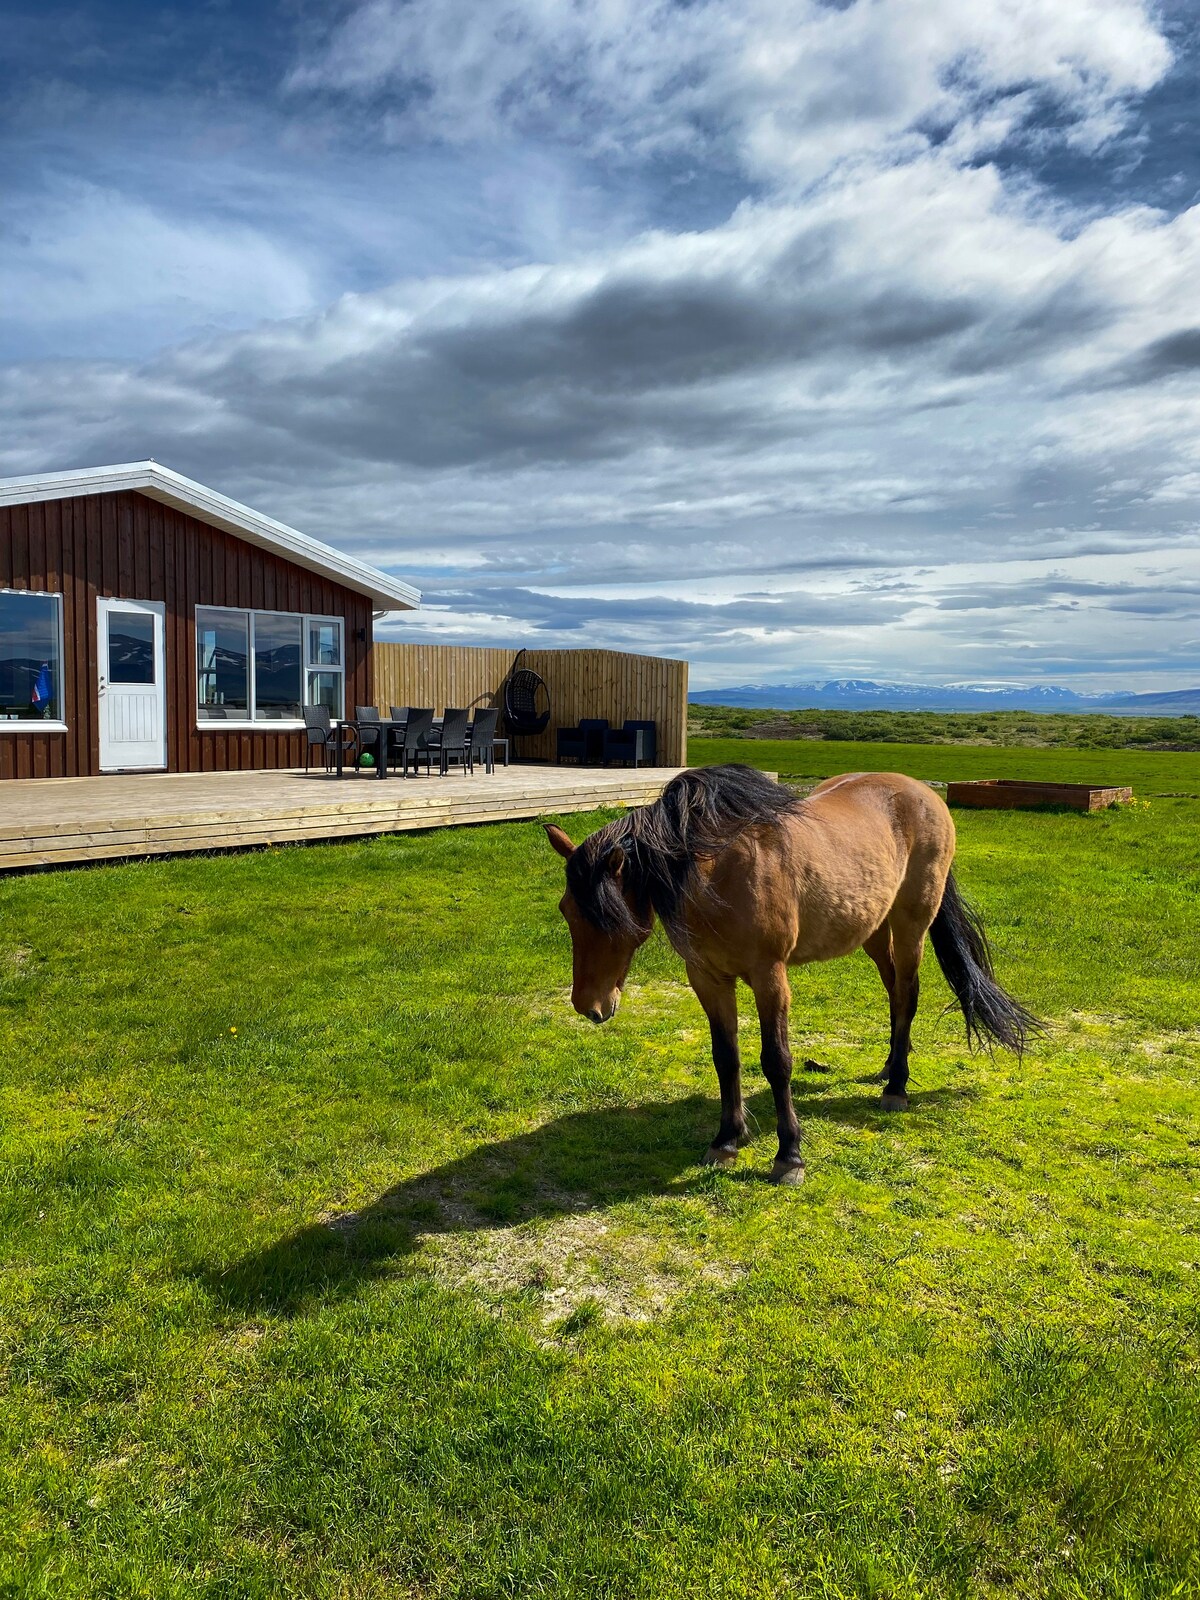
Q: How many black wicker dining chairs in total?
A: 6